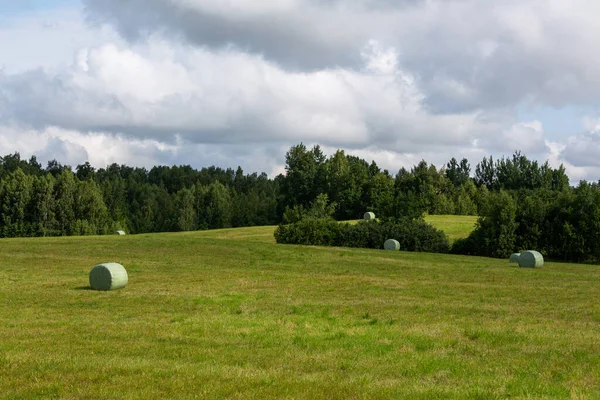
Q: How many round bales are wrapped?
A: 6